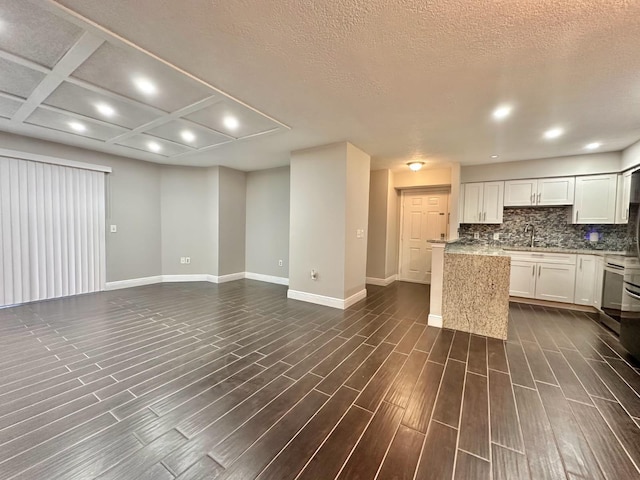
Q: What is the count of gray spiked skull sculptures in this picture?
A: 0